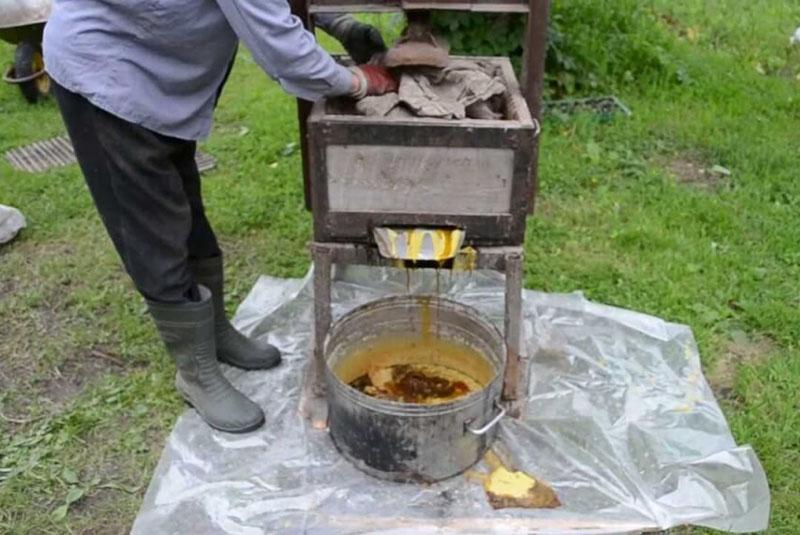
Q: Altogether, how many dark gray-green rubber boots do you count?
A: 2